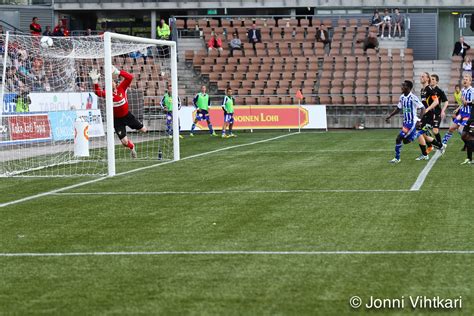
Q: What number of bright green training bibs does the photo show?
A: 3